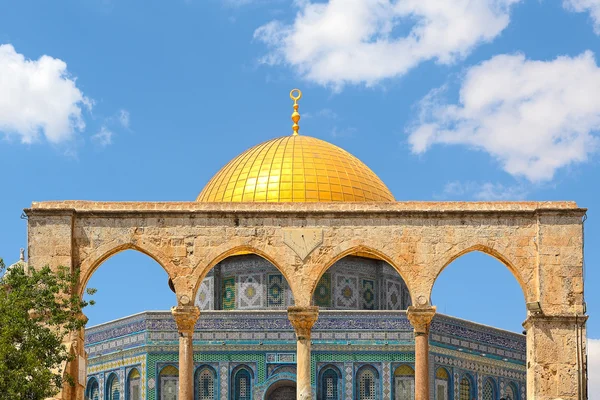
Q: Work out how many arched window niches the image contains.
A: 13